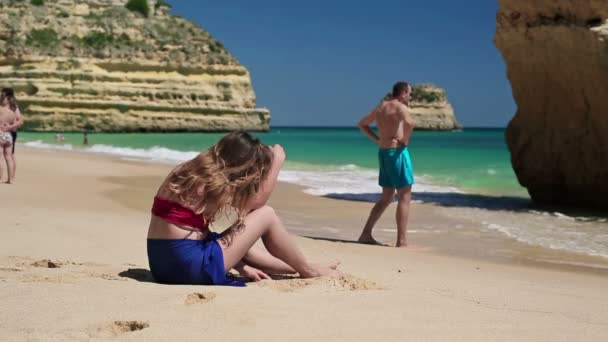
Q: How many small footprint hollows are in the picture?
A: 3